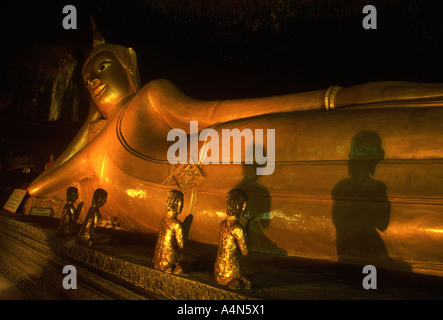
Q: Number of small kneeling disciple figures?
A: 4